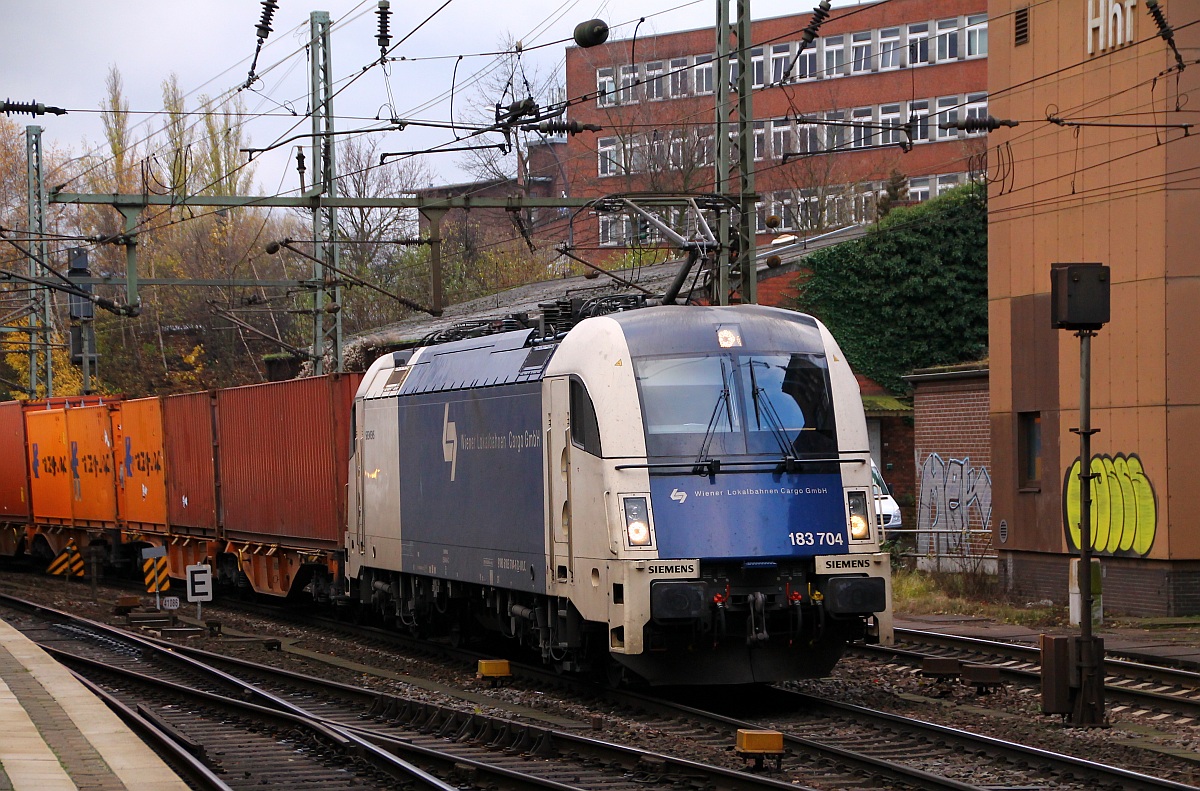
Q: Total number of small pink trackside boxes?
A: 0